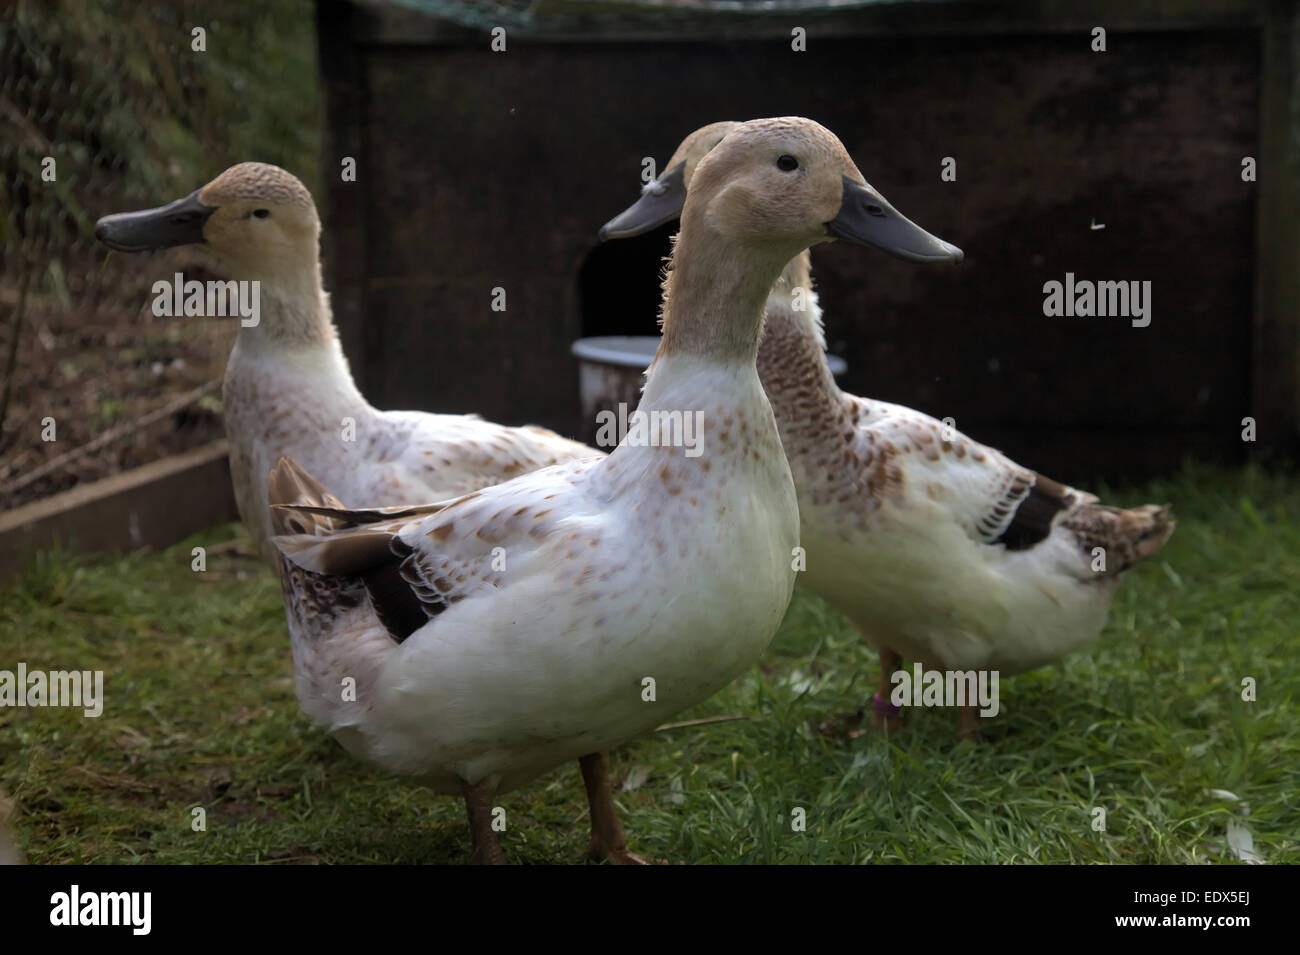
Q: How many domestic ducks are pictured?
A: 3